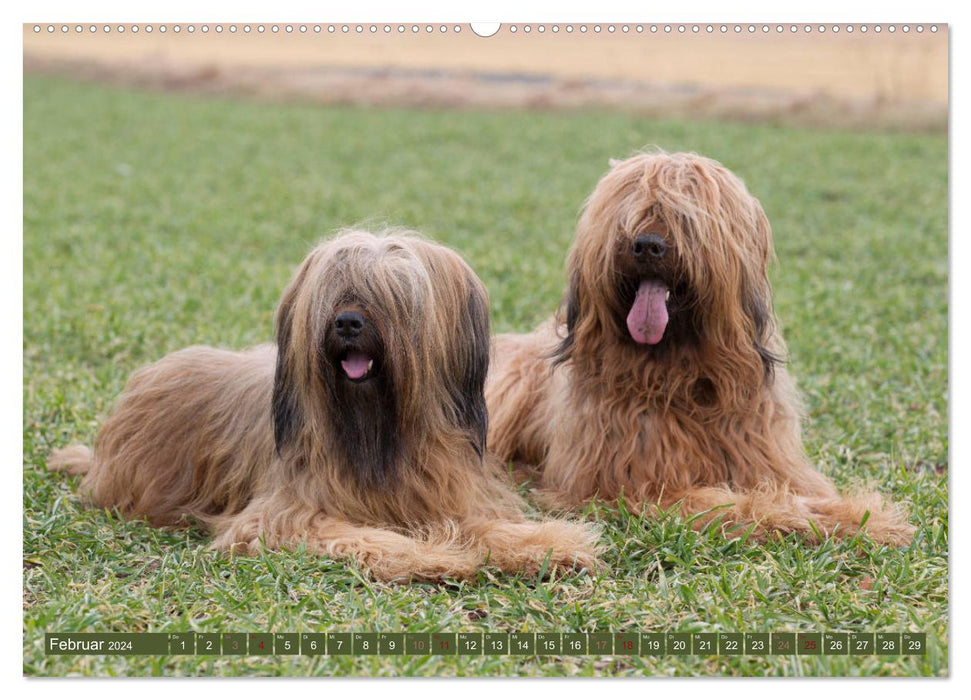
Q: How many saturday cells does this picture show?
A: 4